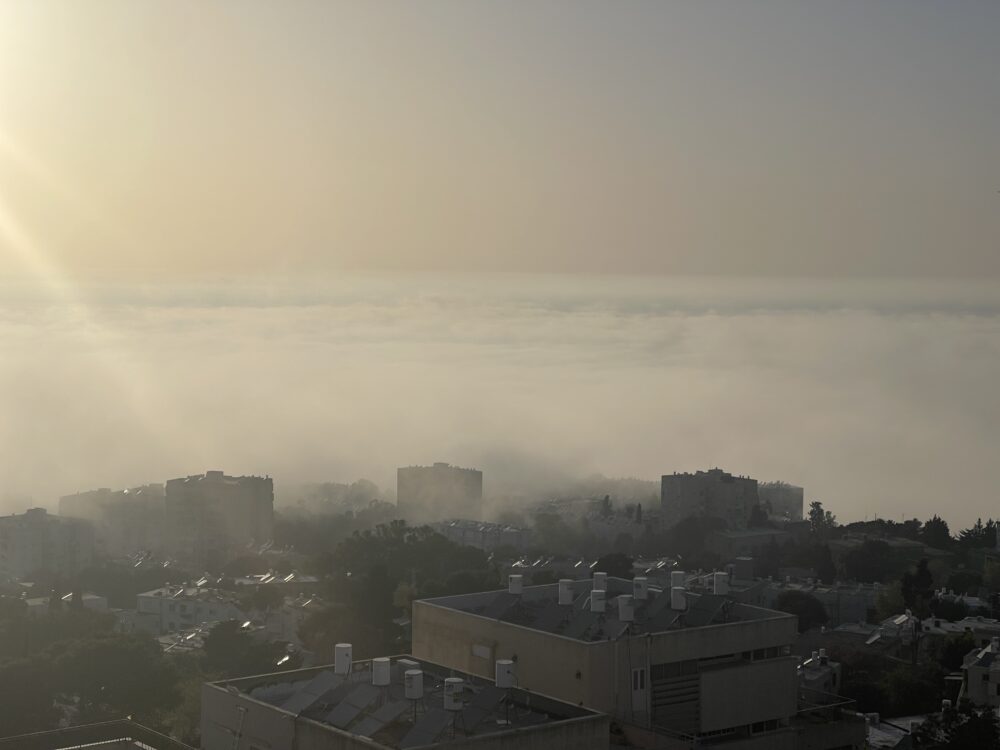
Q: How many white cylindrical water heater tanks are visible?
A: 14